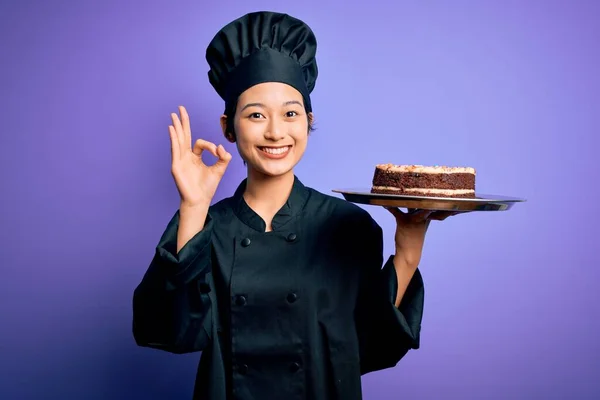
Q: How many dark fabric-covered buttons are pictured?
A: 6